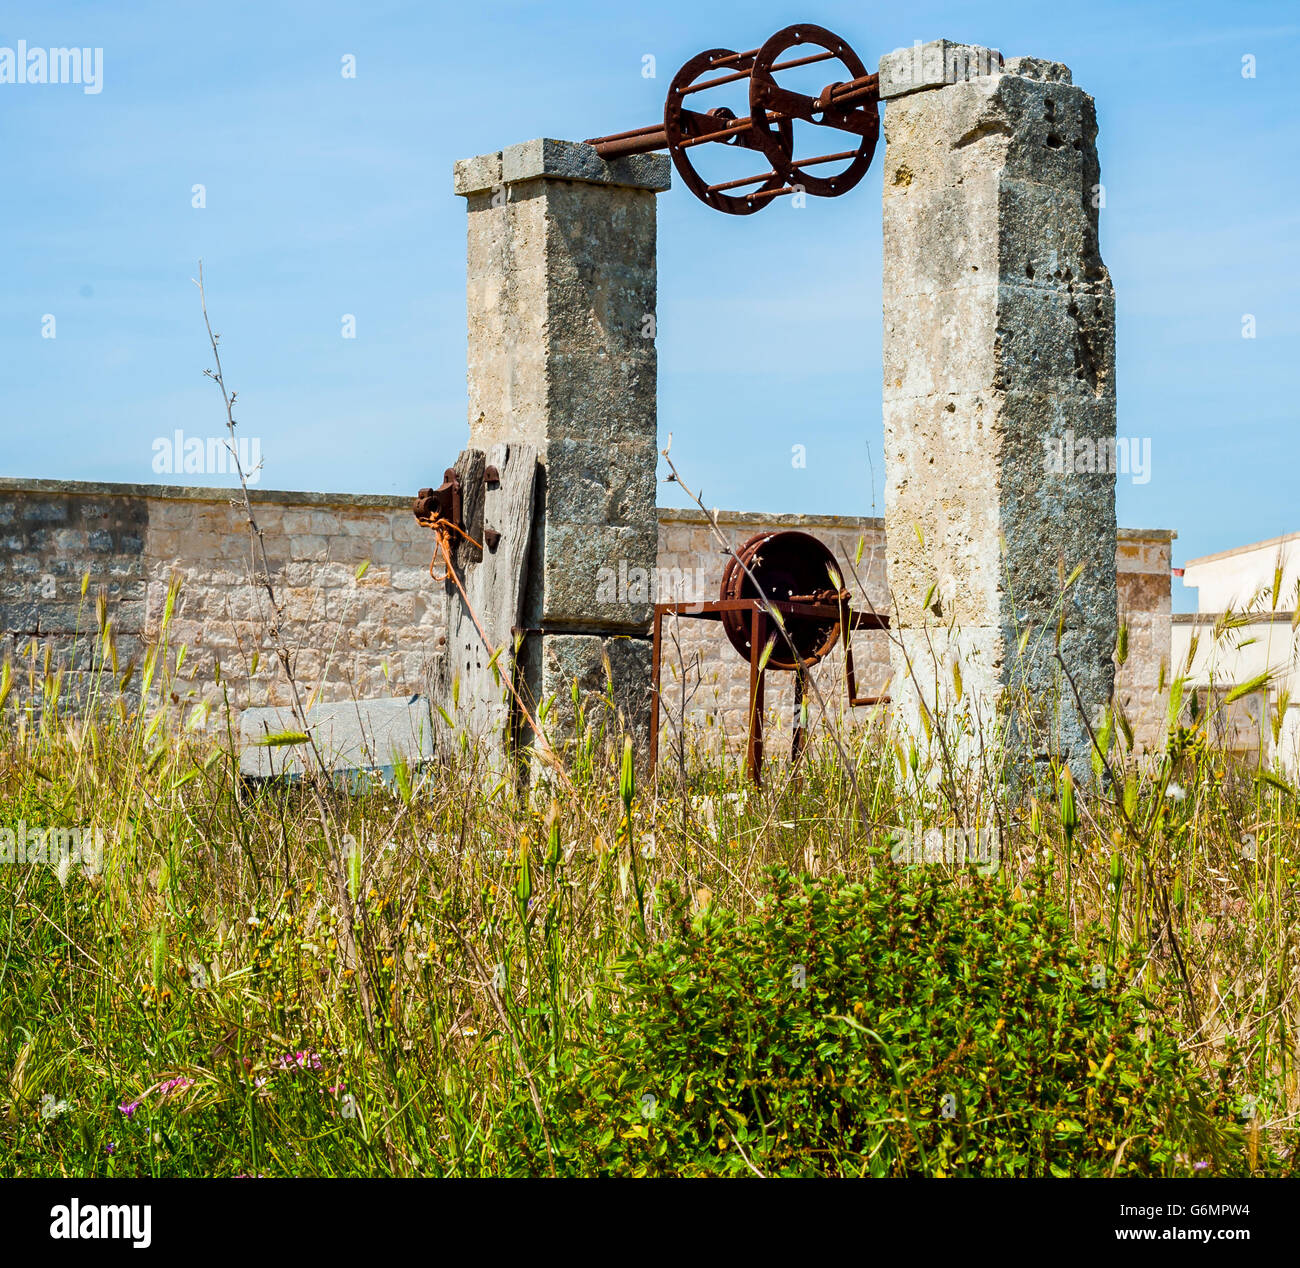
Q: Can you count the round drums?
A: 1